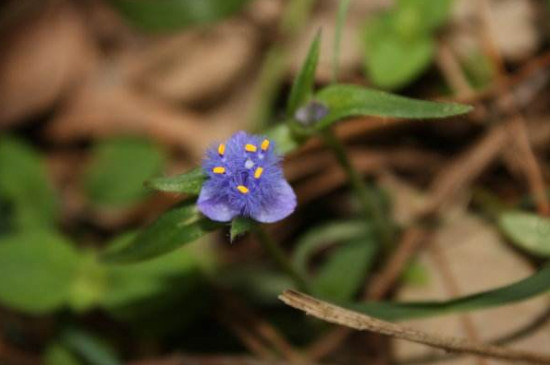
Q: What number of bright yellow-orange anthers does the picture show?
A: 6